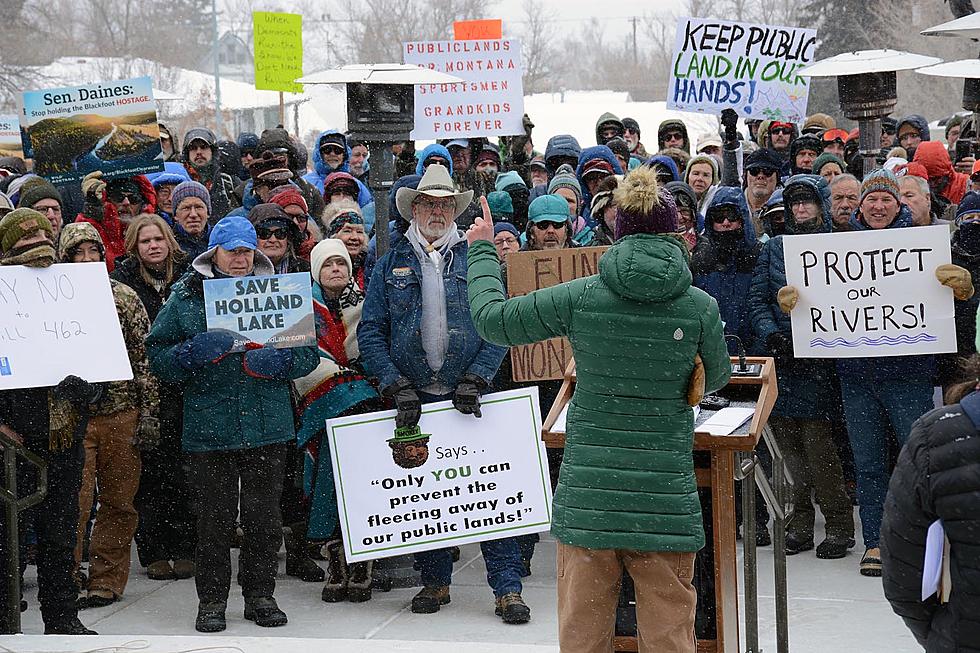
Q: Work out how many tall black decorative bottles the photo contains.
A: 0